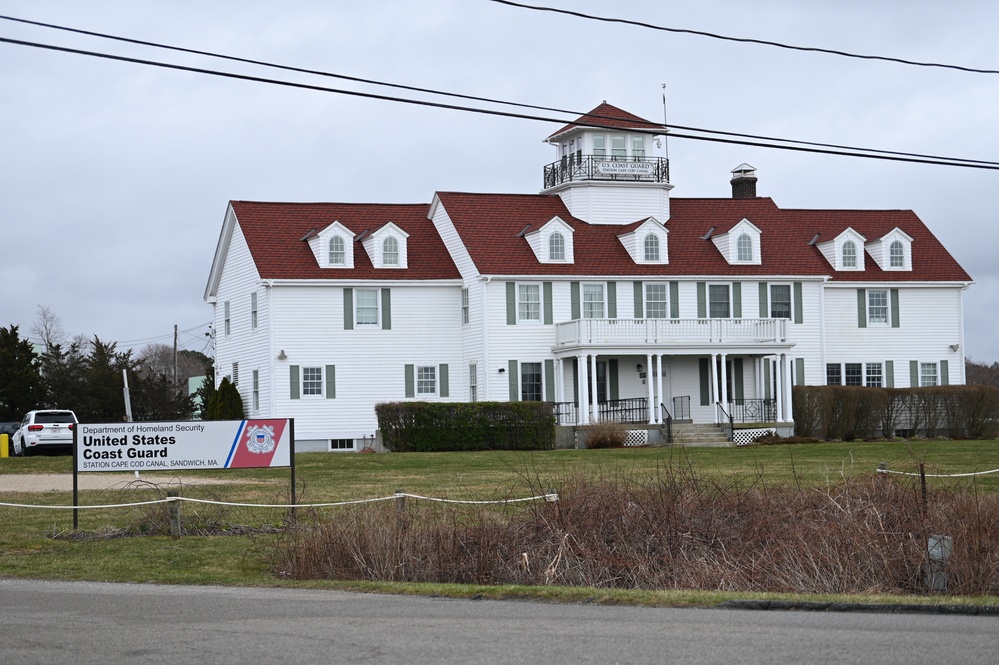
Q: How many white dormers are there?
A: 7